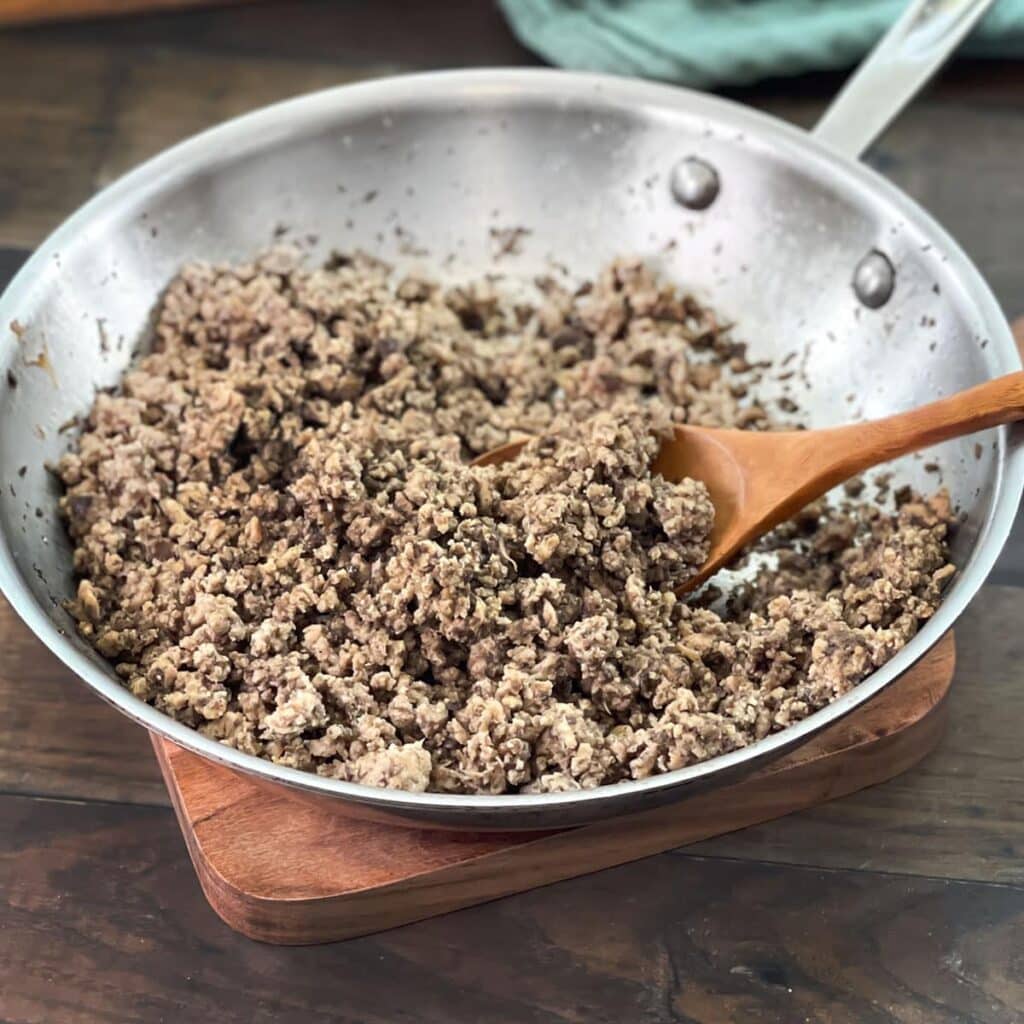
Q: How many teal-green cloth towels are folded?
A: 1